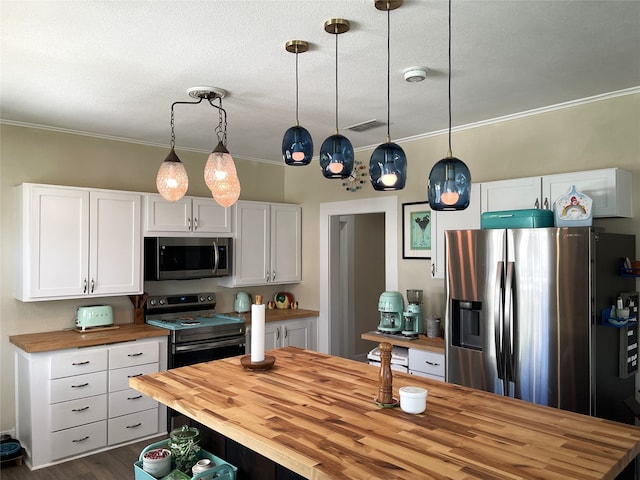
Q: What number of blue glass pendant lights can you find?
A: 4